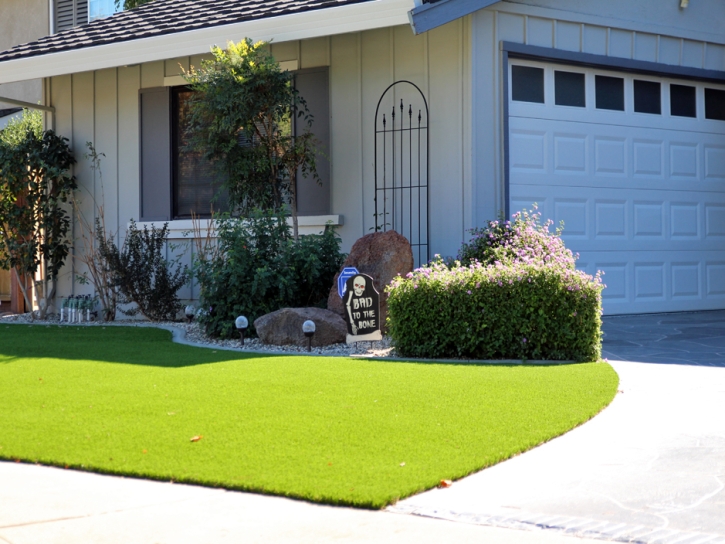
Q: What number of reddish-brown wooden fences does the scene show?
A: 1